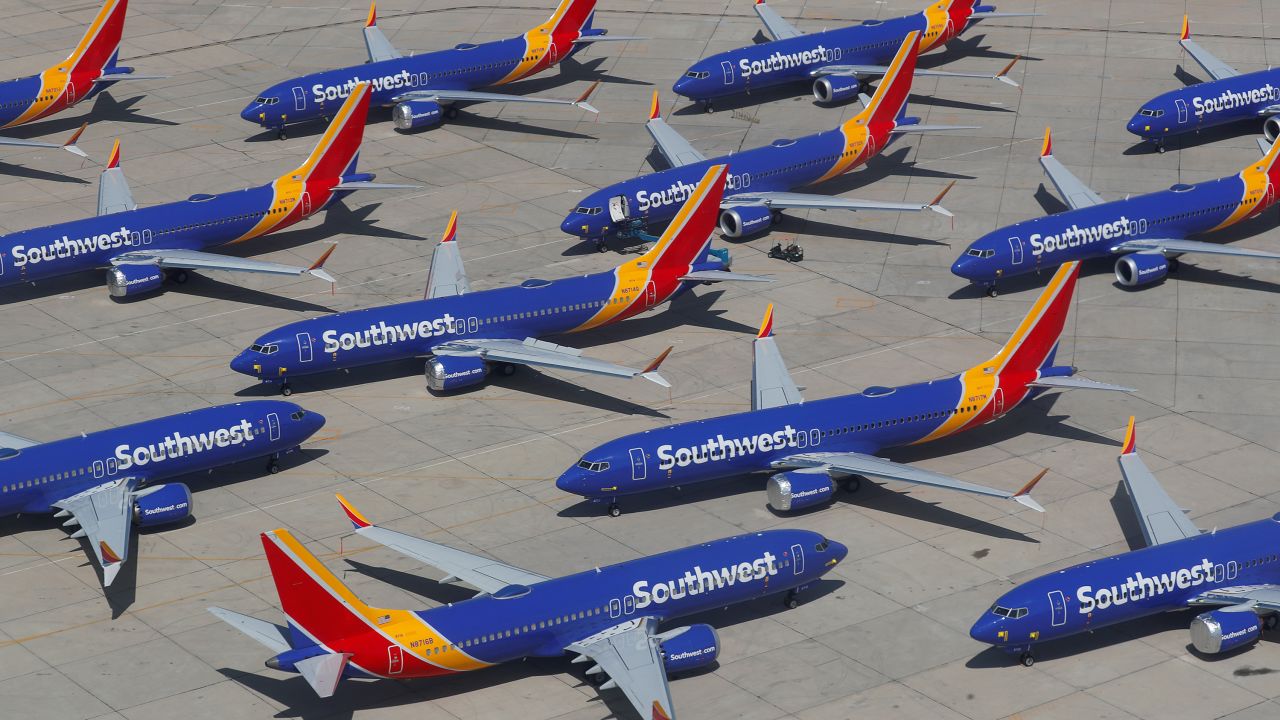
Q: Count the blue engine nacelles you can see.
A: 11